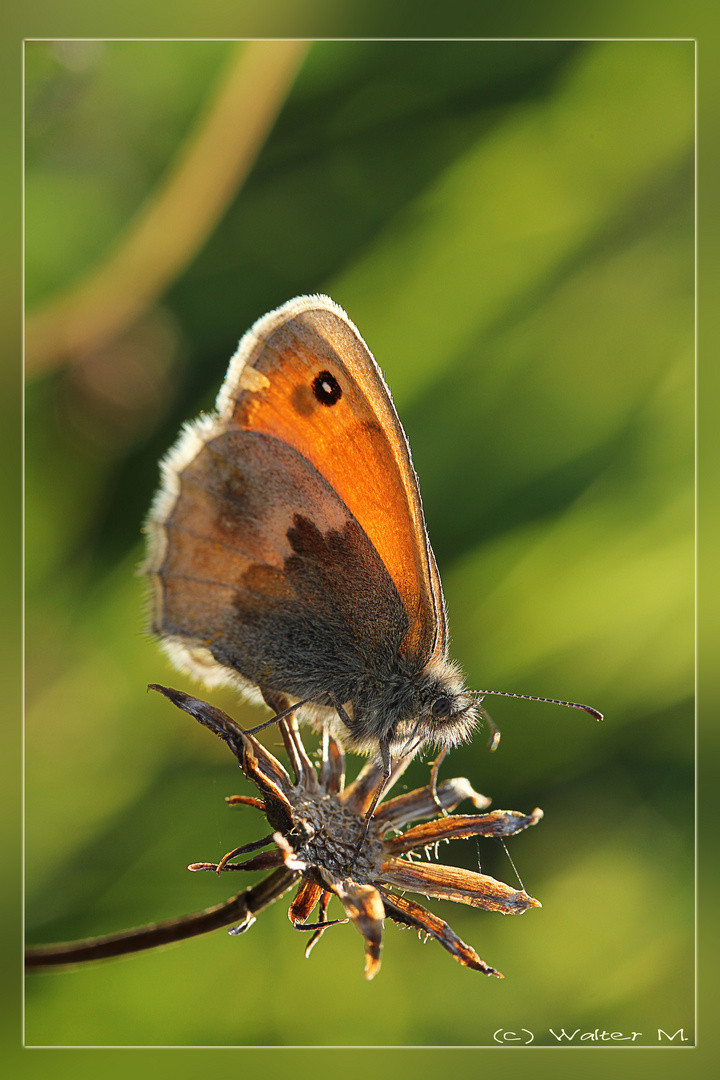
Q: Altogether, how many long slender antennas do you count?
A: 2